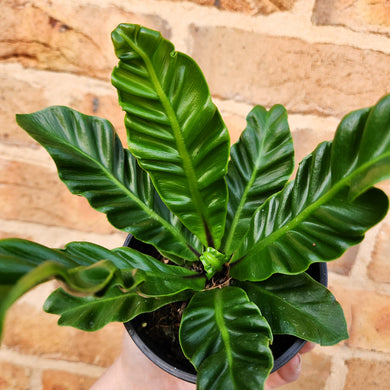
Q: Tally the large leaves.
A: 8